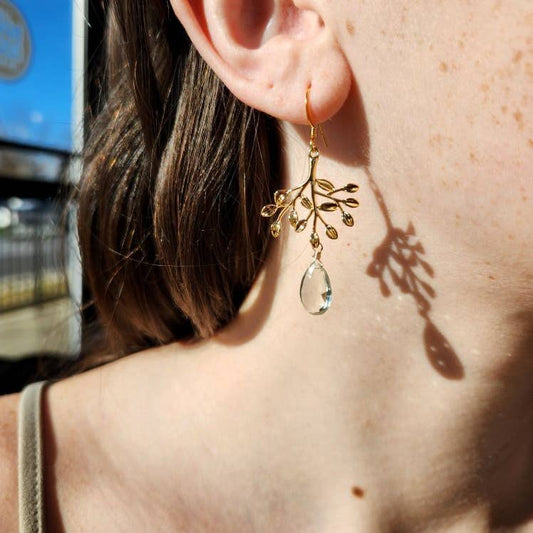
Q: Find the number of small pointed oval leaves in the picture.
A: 13